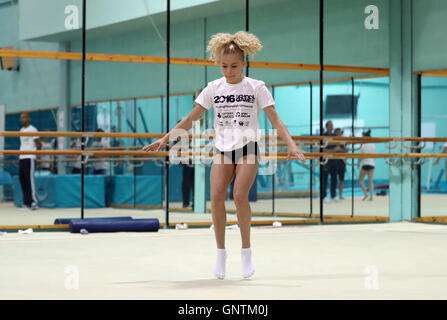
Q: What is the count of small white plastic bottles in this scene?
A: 0